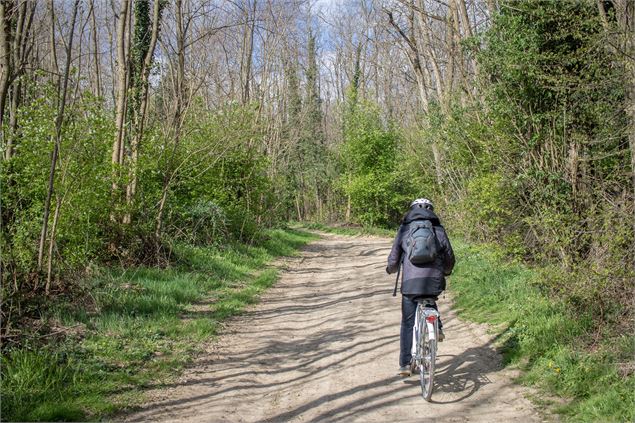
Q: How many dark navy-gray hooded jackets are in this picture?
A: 1